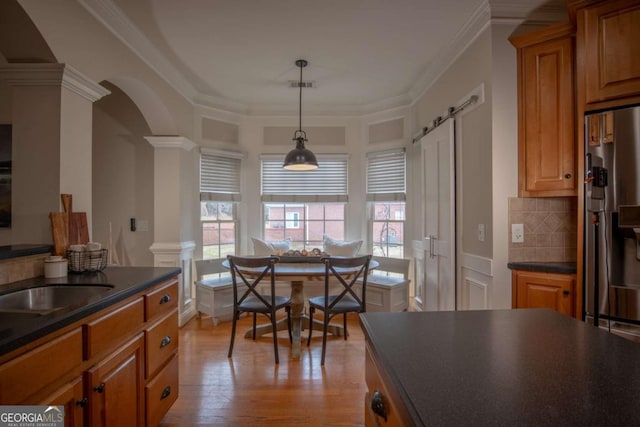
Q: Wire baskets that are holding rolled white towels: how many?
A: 1